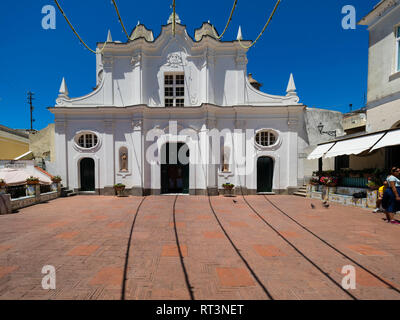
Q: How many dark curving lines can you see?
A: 5